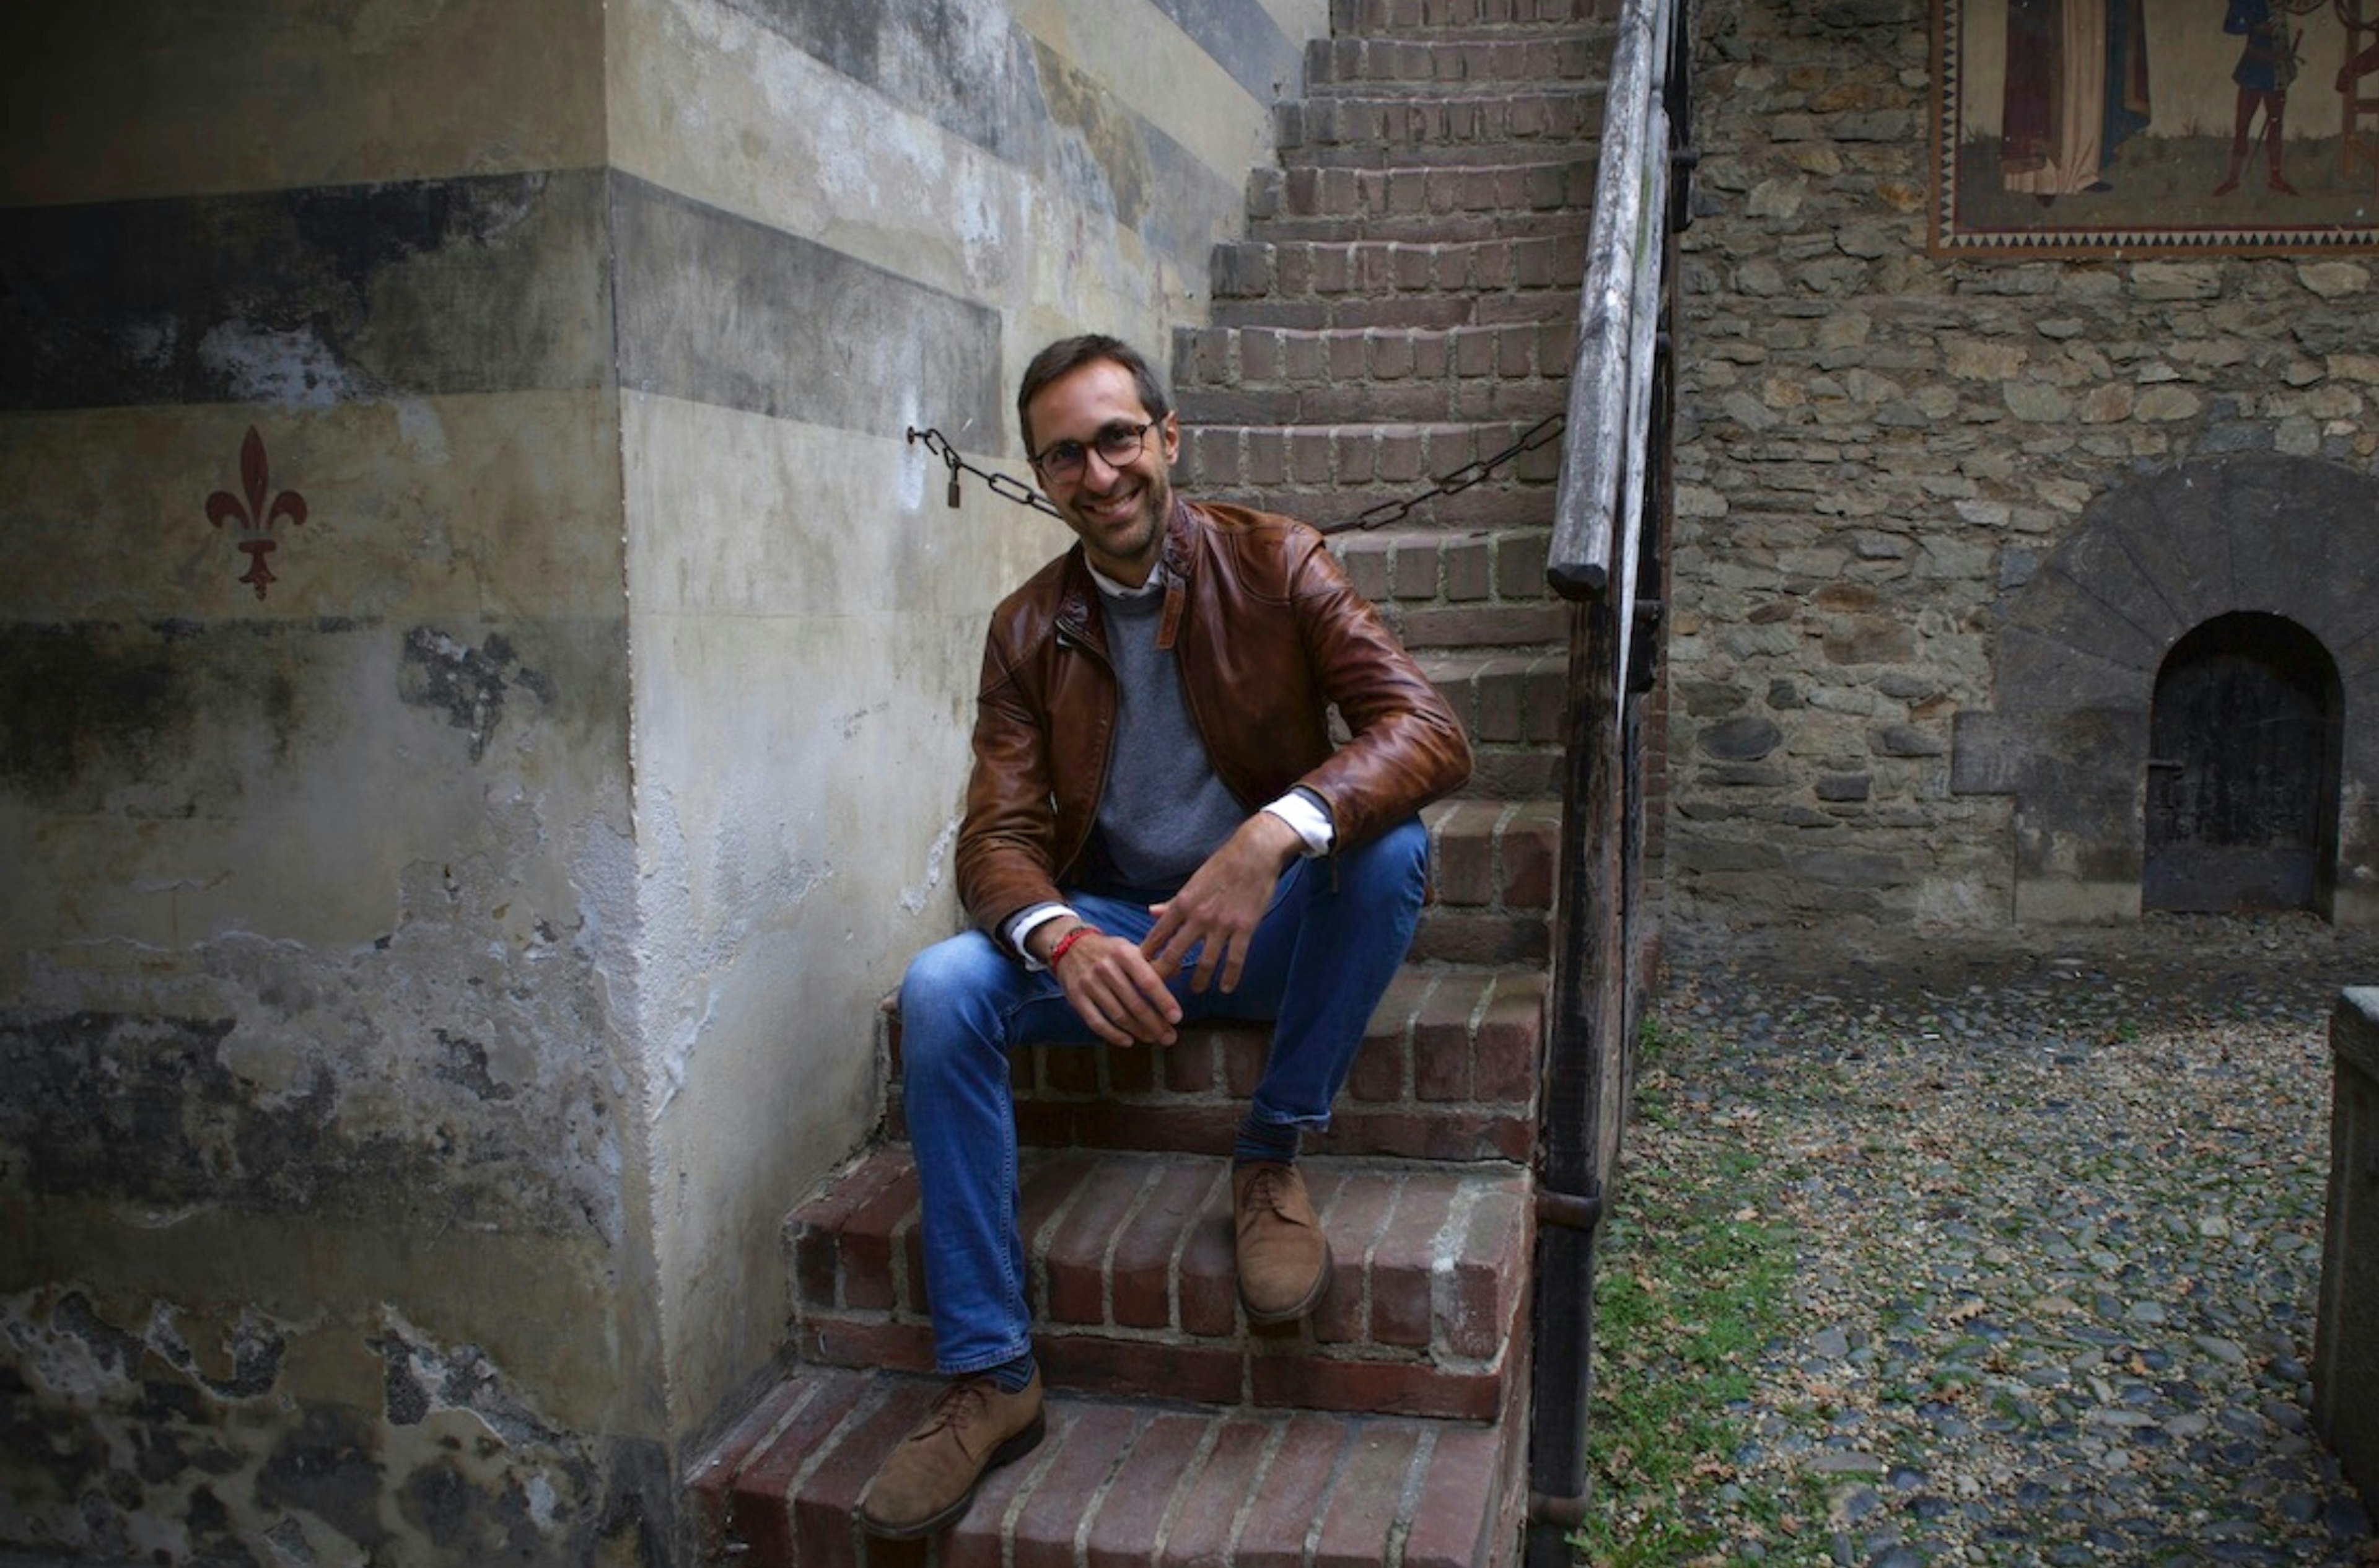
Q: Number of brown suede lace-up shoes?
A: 2